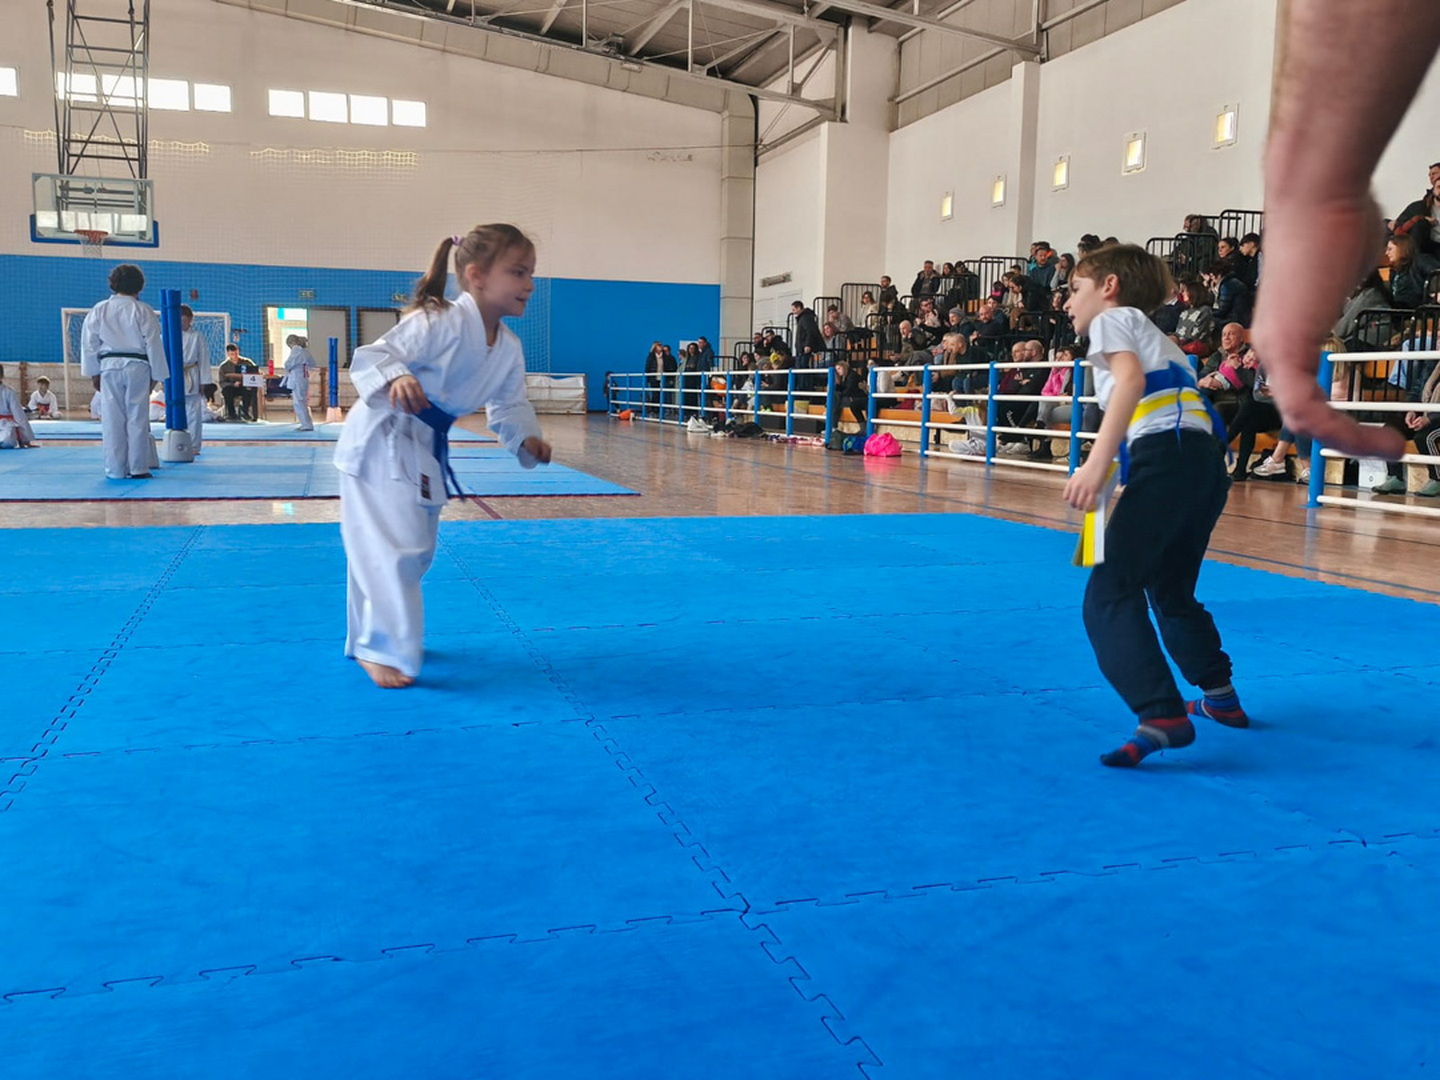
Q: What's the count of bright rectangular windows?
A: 14